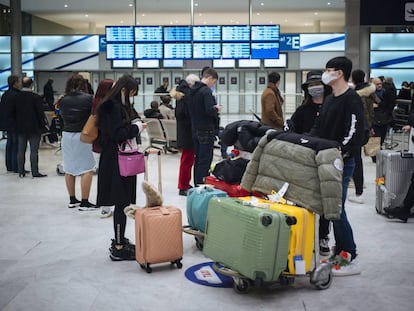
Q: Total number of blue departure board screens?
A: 12